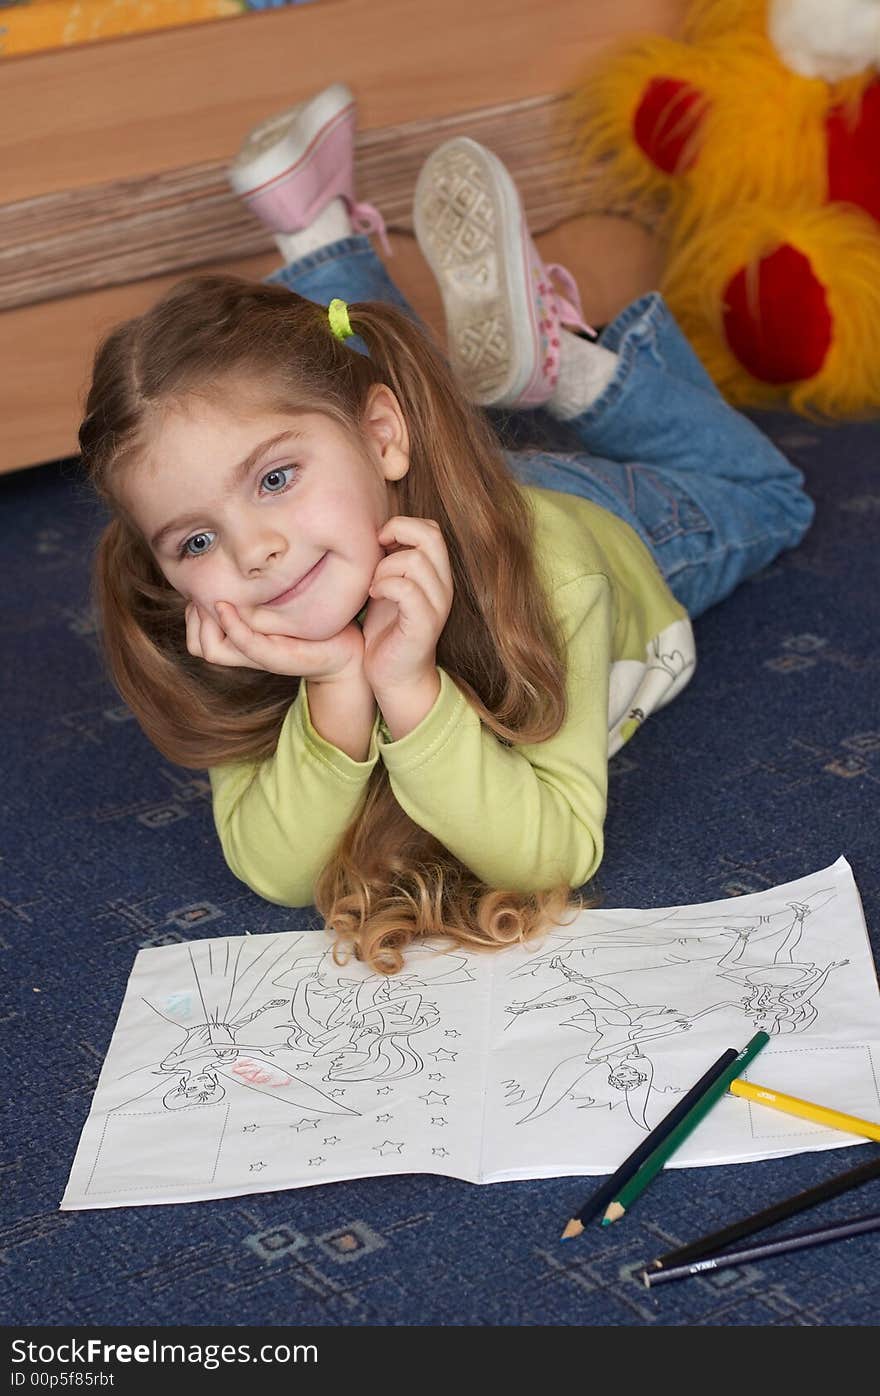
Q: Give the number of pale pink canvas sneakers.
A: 2